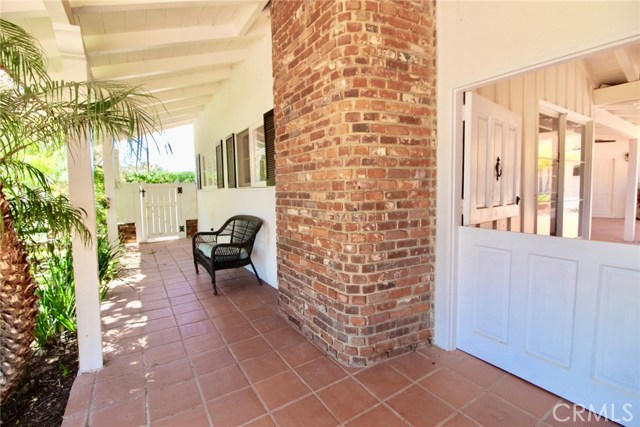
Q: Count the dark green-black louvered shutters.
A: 4